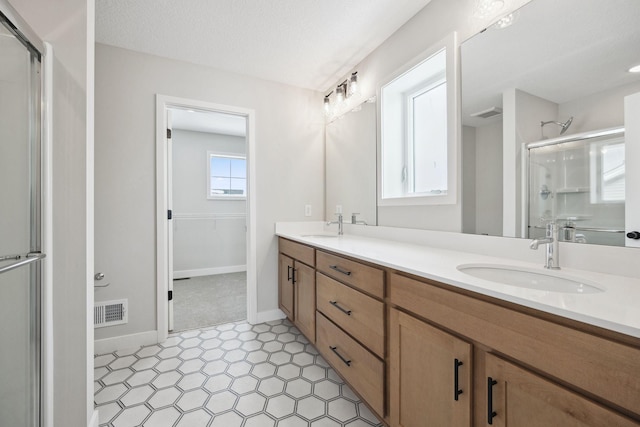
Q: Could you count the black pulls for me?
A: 7